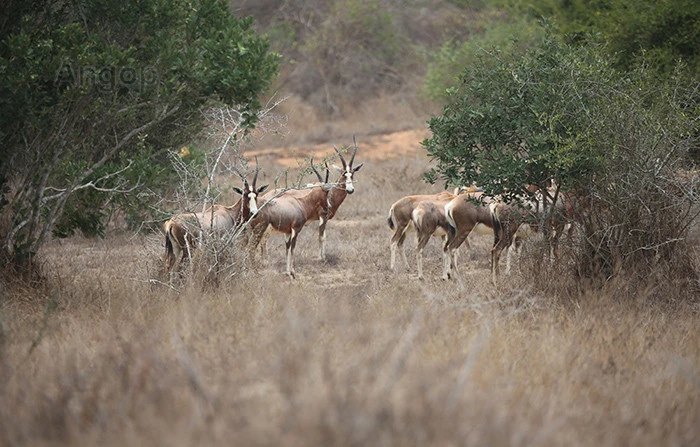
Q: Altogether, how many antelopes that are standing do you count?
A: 7